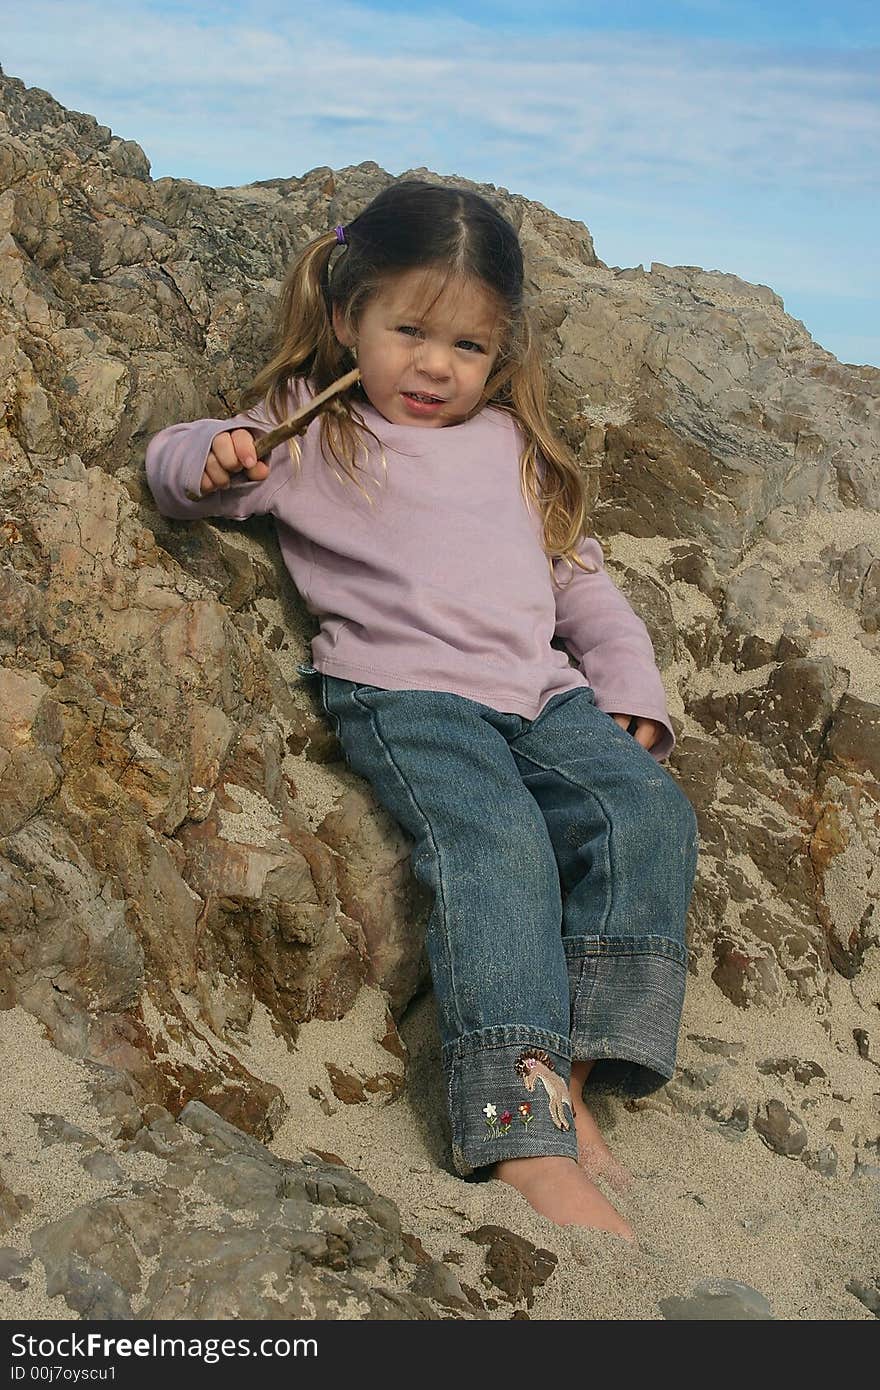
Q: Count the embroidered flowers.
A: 3